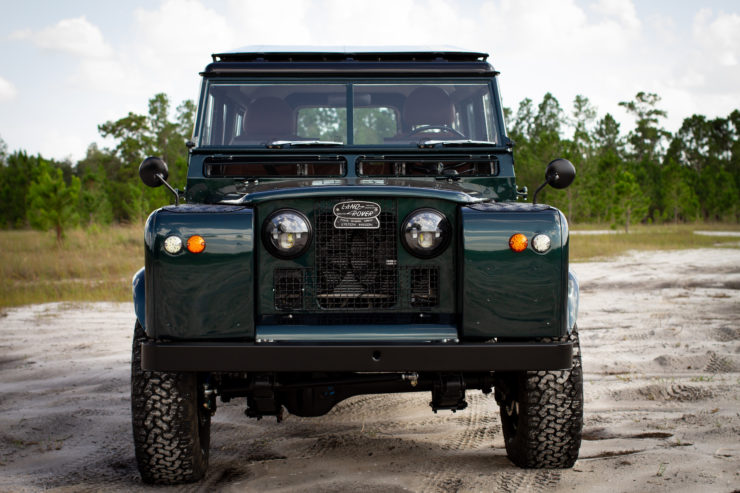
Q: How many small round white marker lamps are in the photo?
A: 2